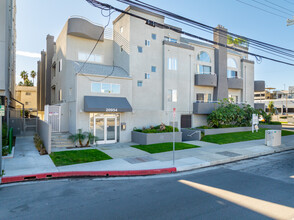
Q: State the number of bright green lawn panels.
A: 3